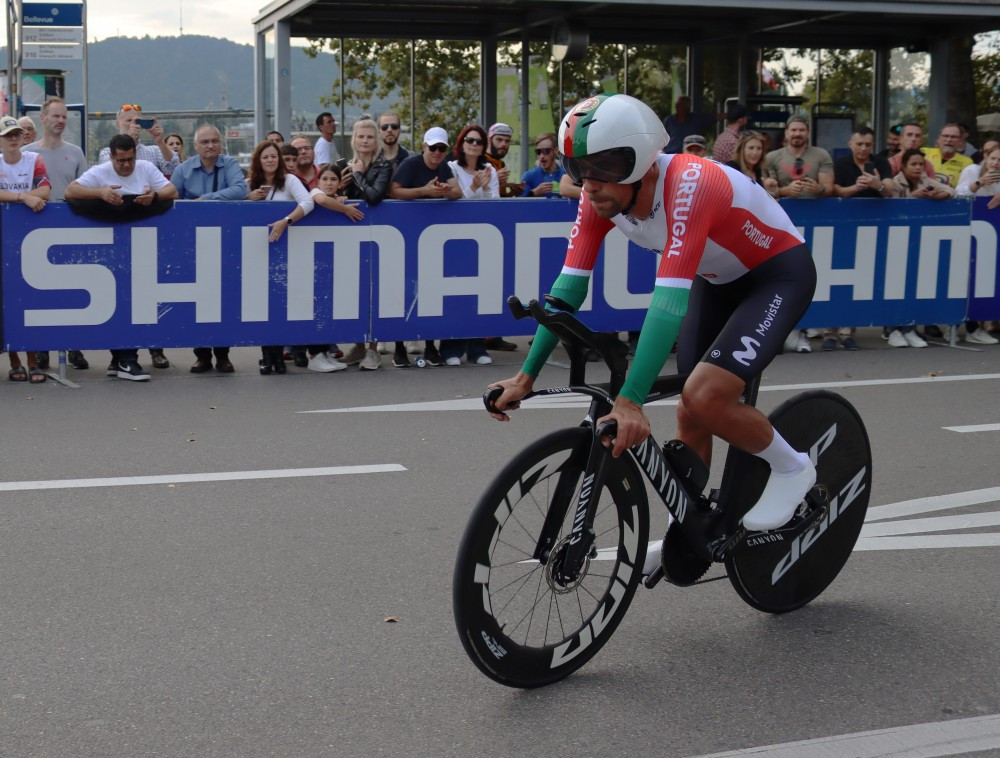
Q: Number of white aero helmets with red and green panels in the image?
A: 1